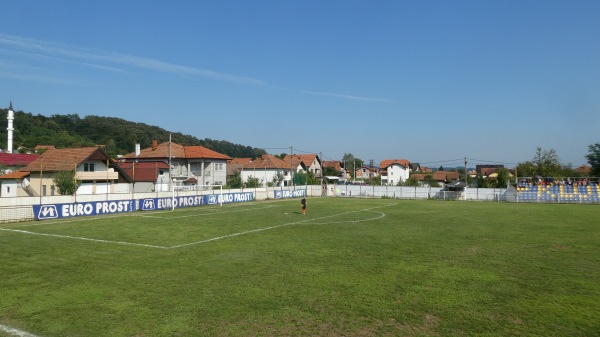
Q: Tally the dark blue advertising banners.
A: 4